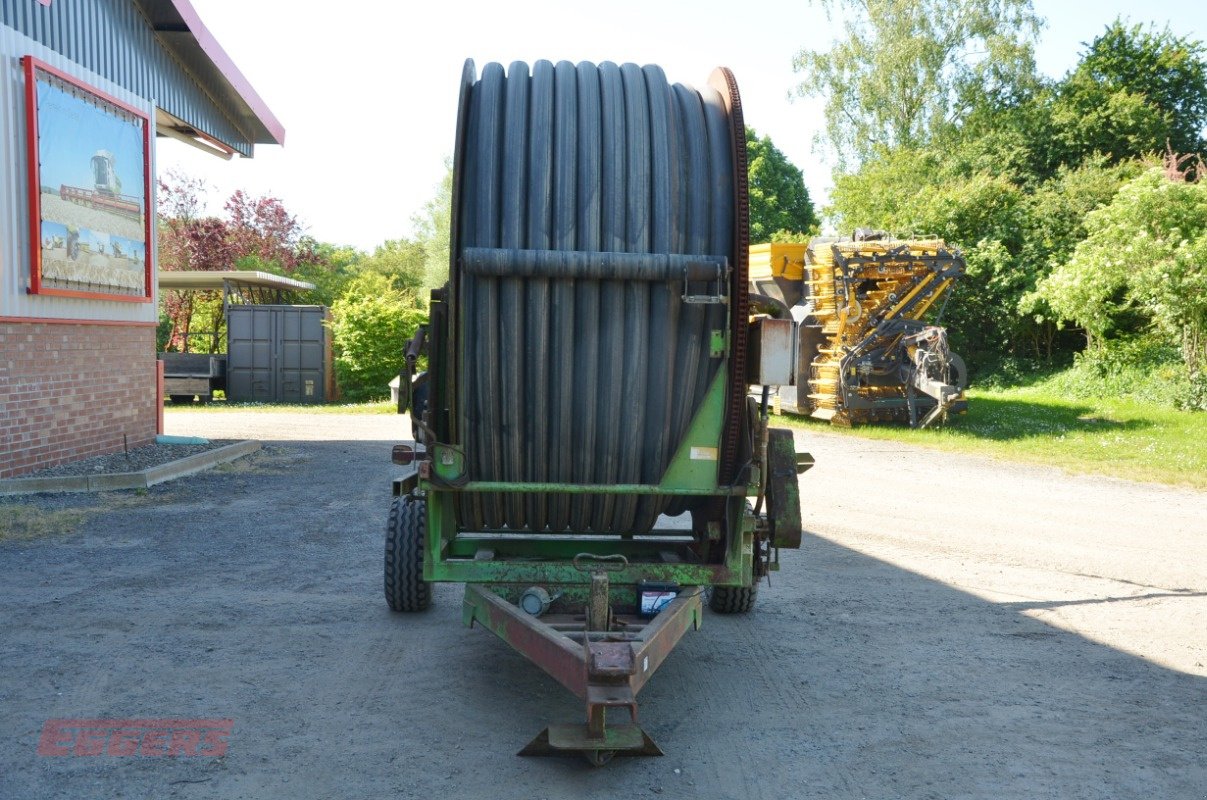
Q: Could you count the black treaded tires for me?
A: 2